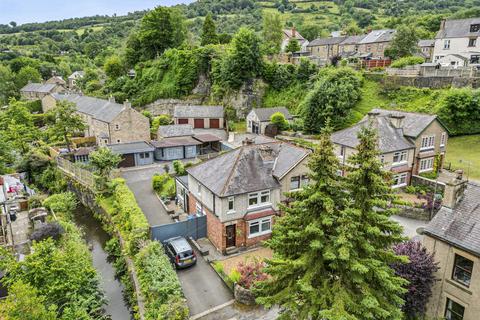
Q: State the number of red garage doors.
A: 3